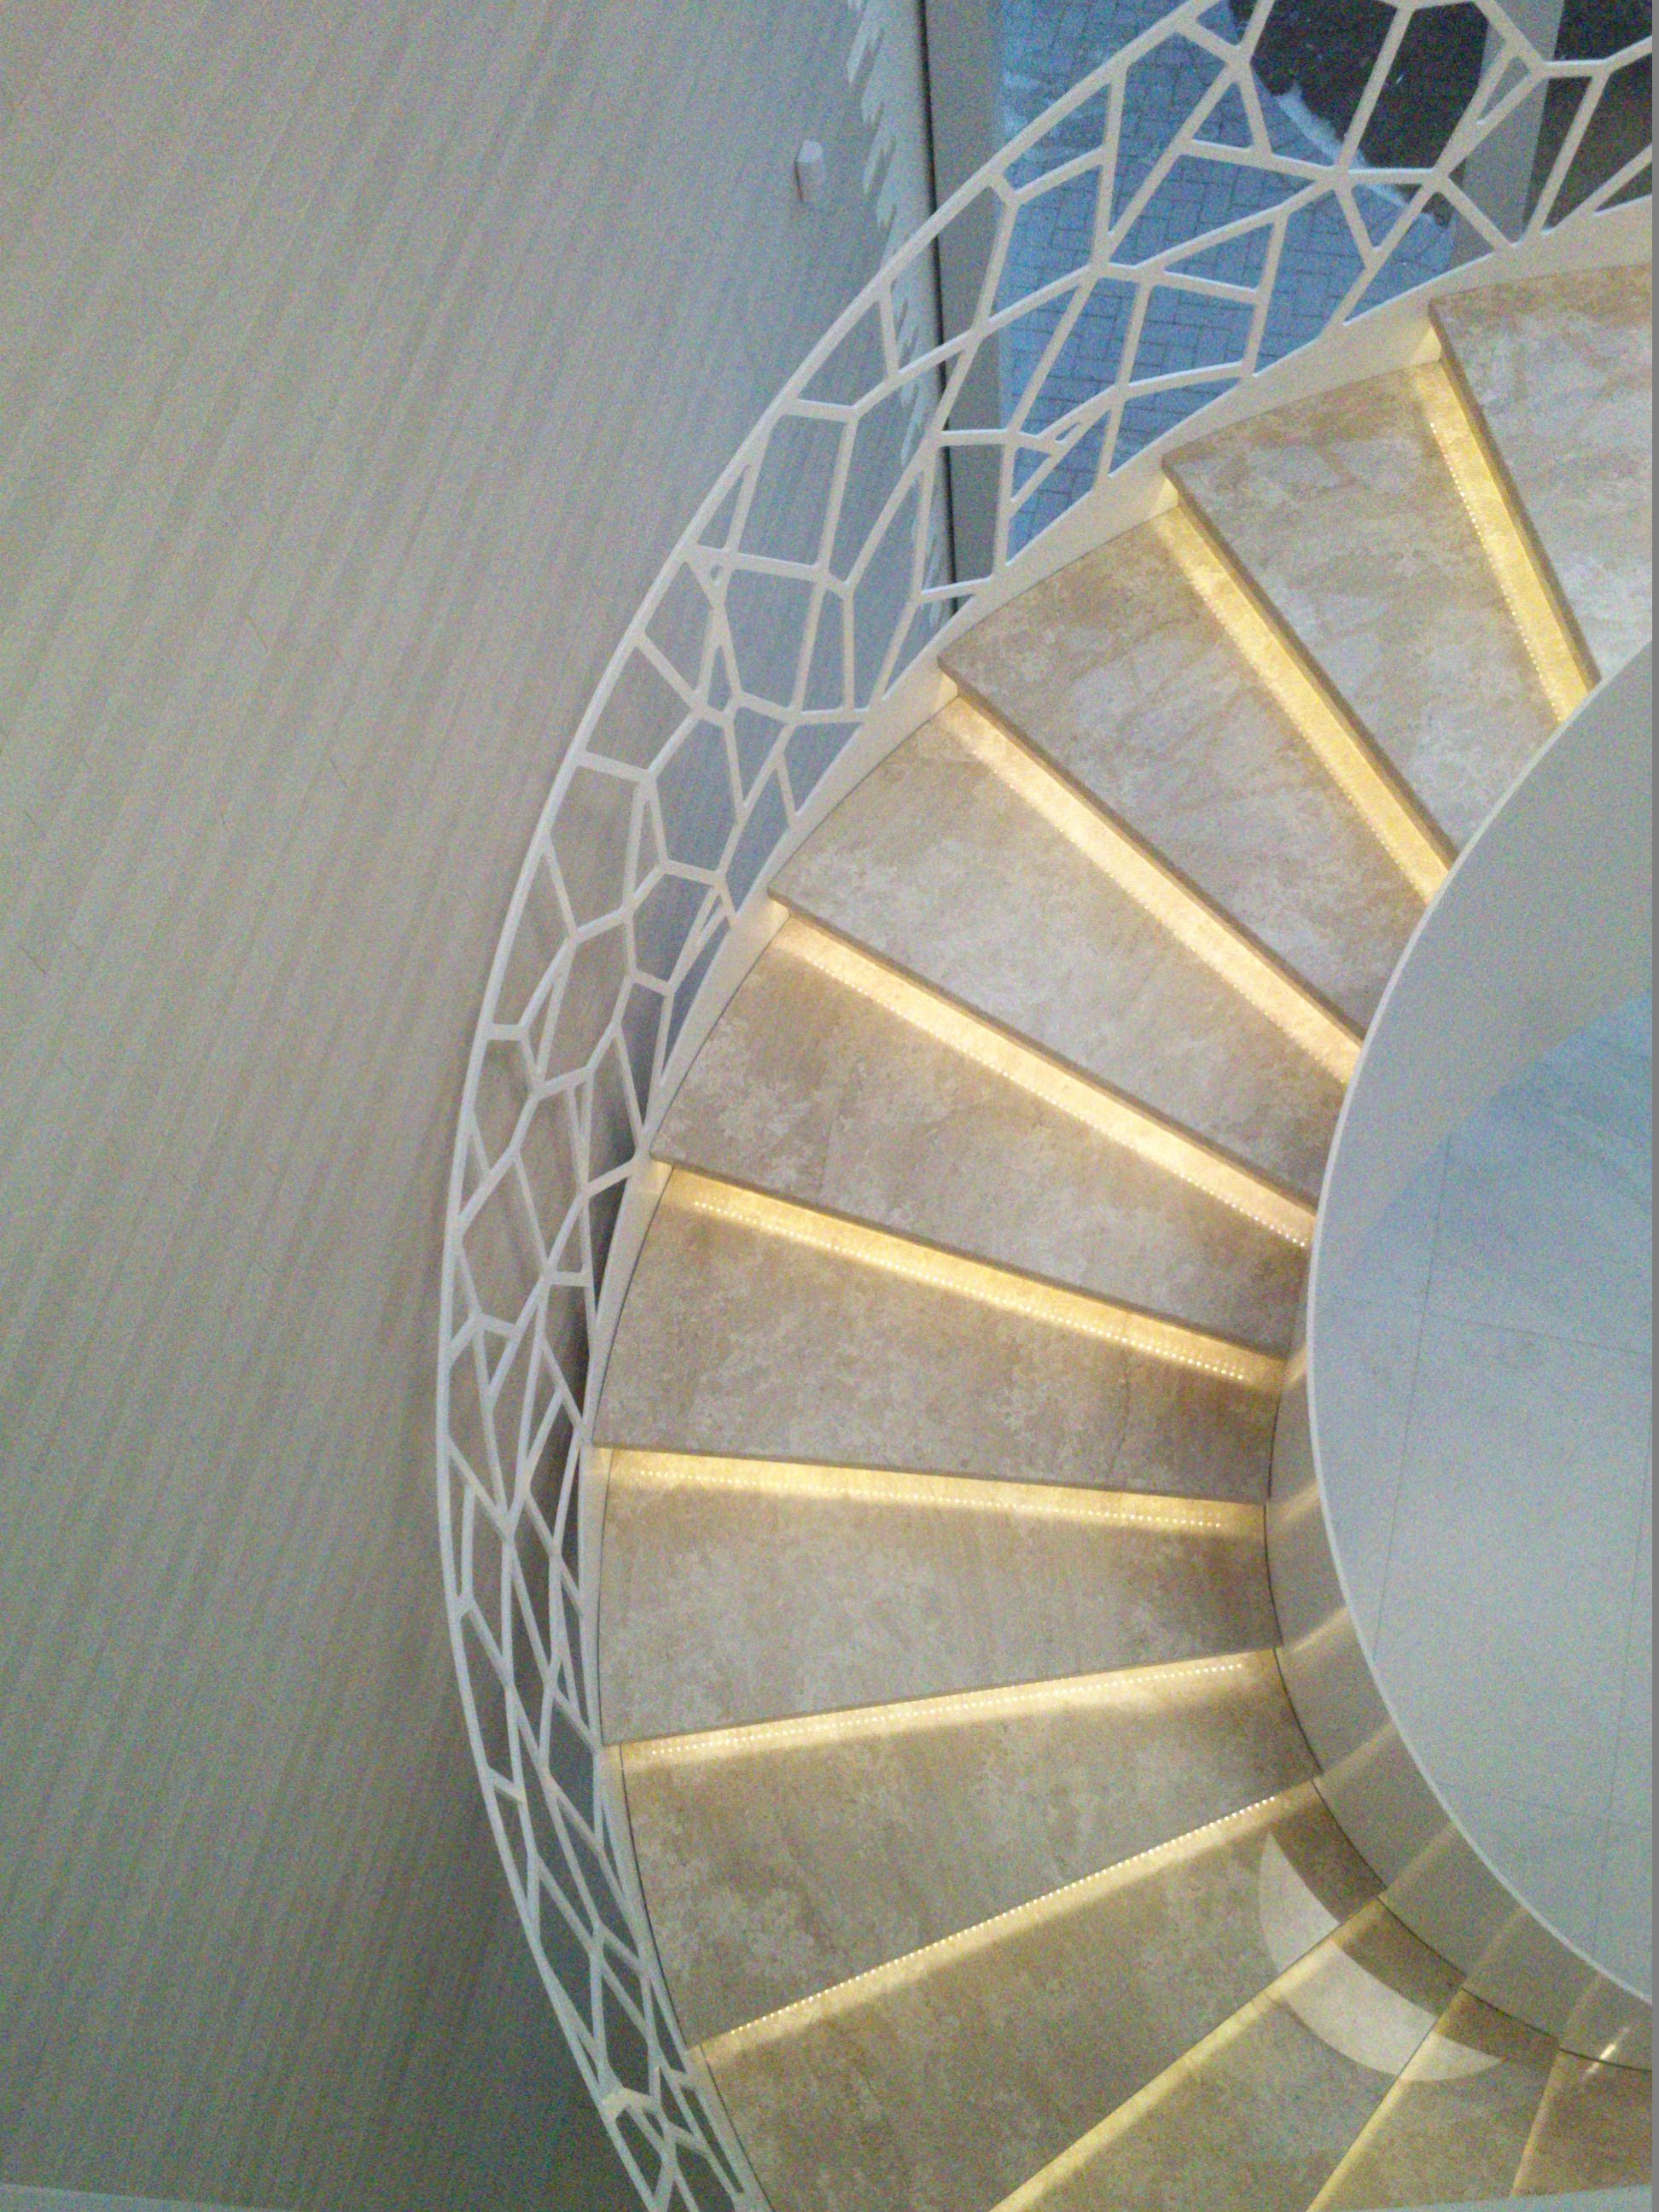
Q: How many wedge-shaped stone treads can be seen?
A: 12